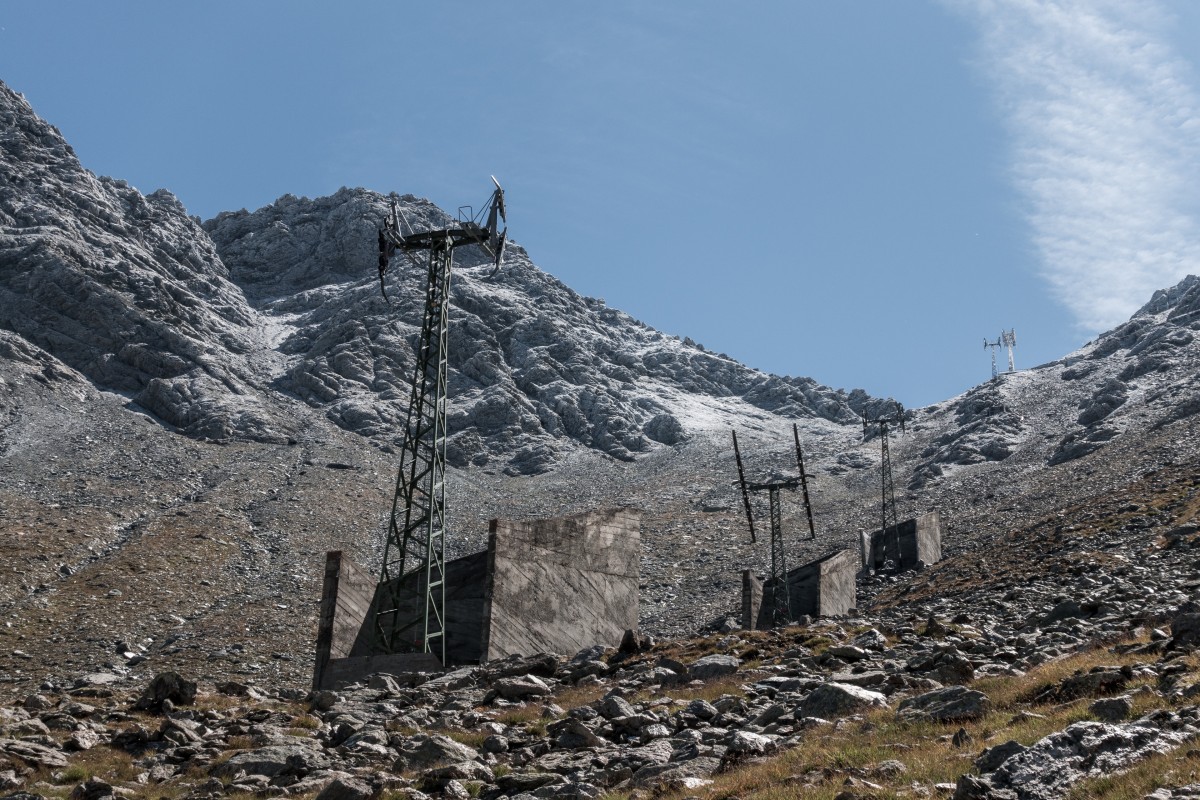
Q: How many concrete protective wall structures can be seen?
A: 3